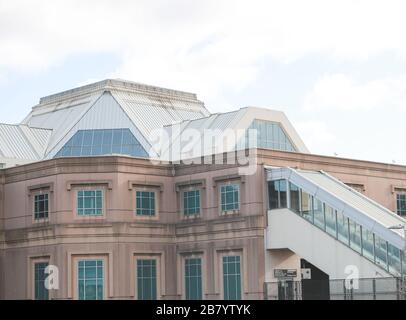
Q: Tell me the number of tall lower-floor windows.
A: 5